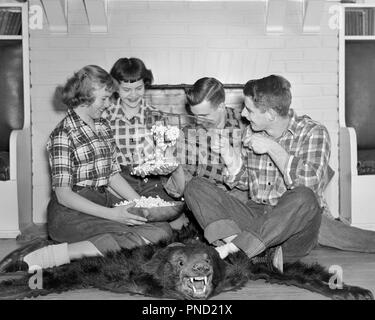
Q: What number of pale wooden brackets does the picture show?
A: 4